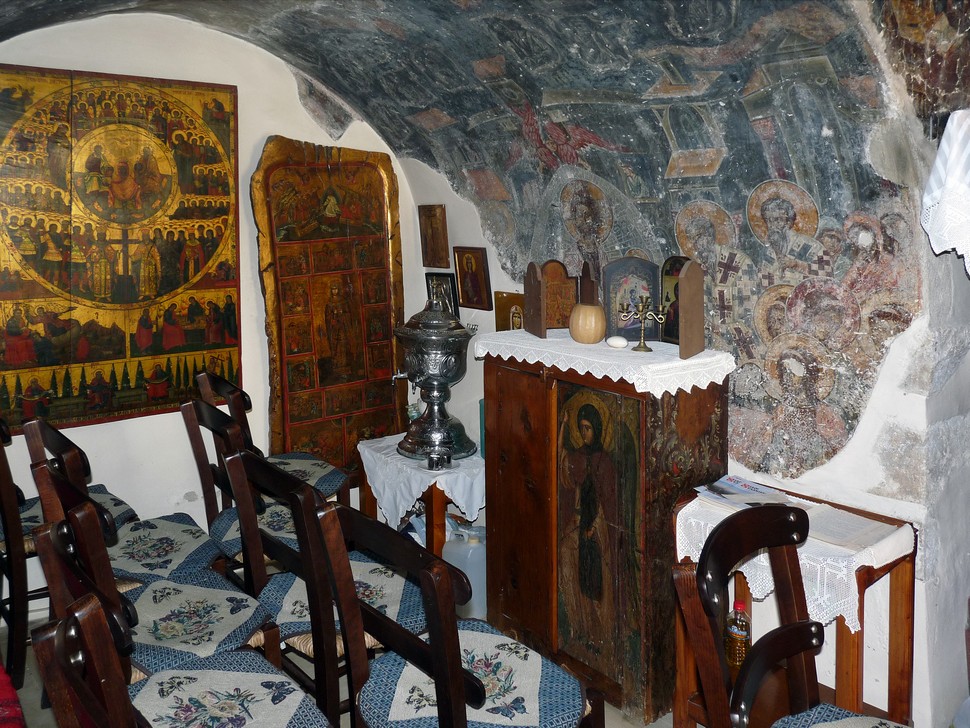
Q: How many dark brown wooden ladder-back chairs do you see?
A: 10